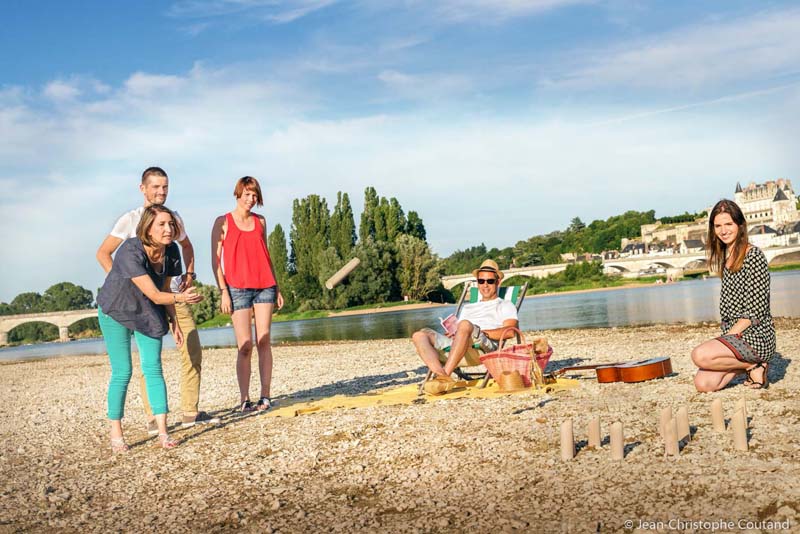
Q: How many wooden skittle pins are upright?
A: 9